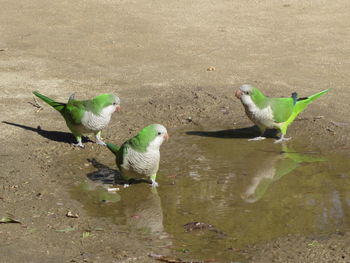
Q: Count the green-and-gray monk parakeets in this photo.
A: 3